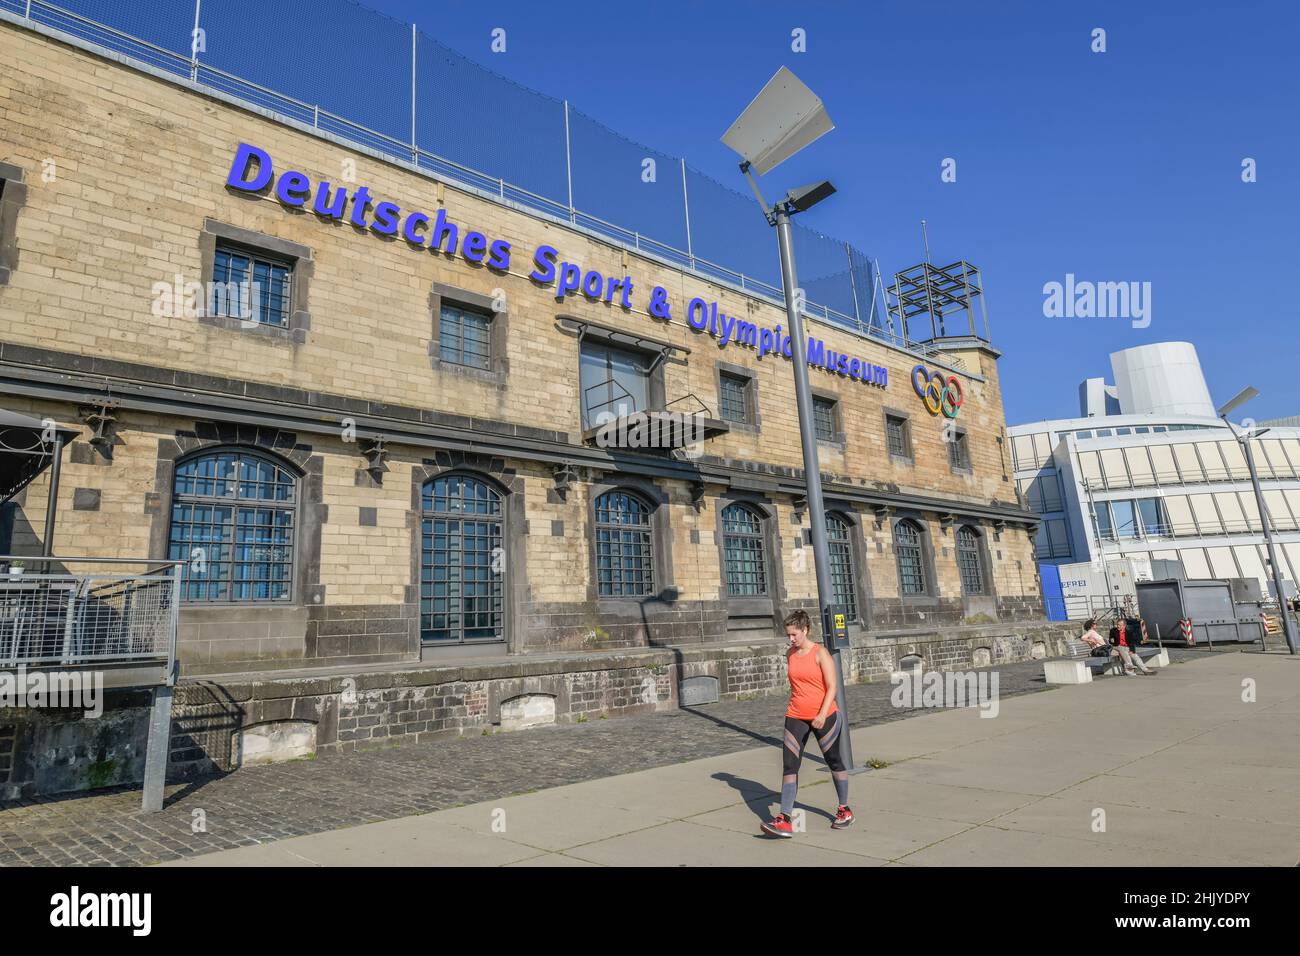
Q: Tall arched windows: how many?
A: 7